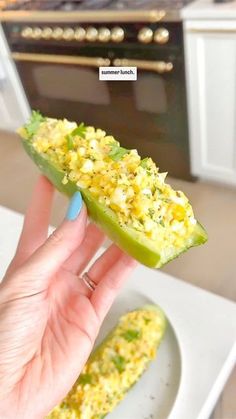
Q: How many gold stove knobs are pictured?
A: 11